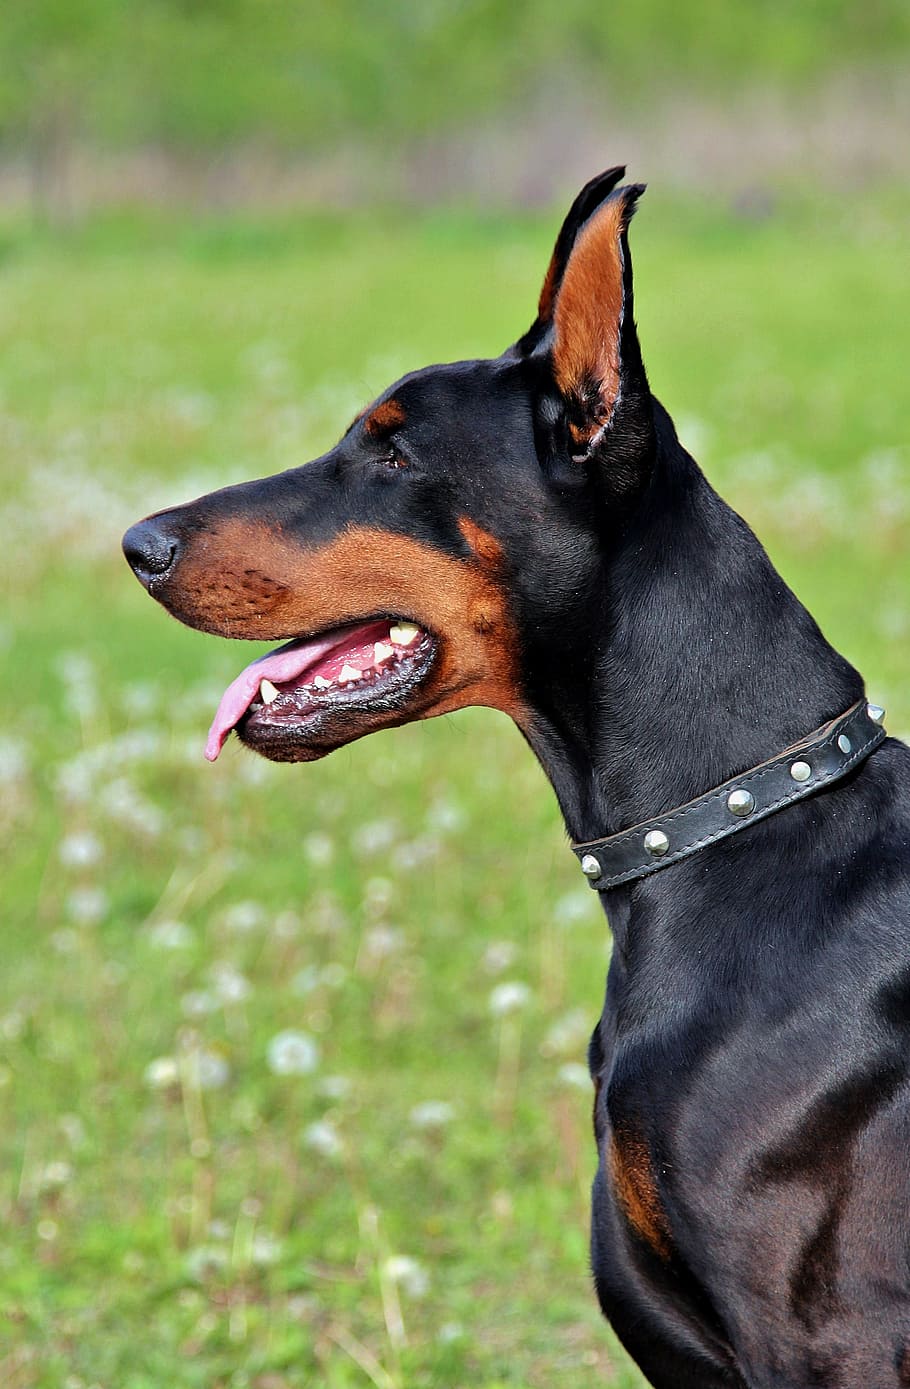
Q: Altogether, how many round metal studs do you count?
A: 6